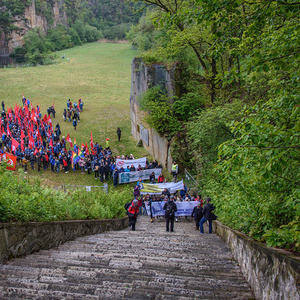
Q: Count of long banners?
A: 4